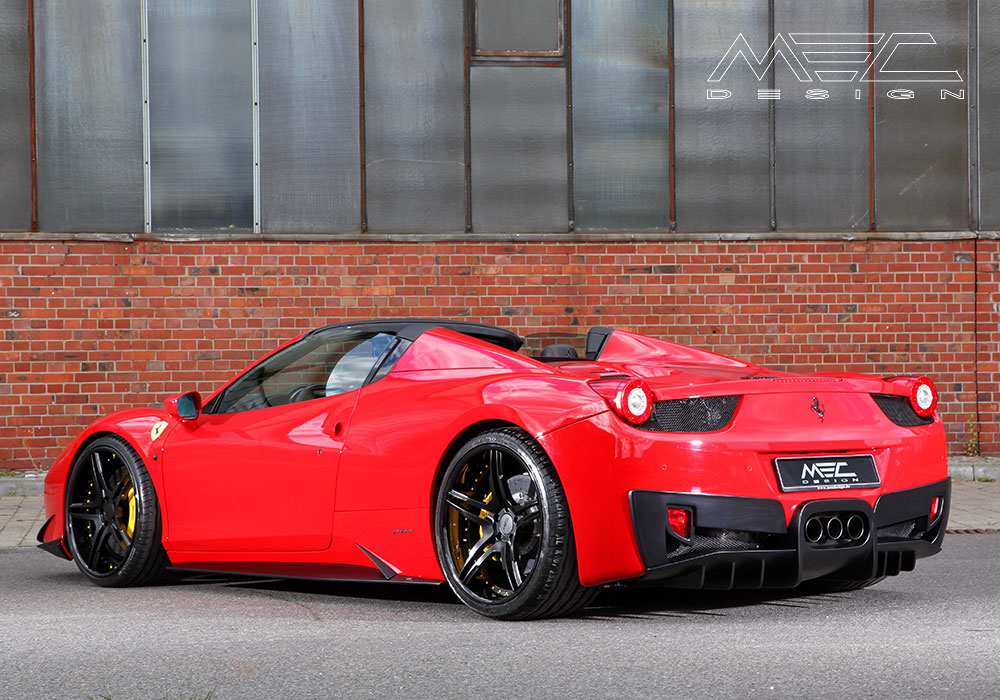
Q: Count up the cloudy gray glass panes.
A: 12